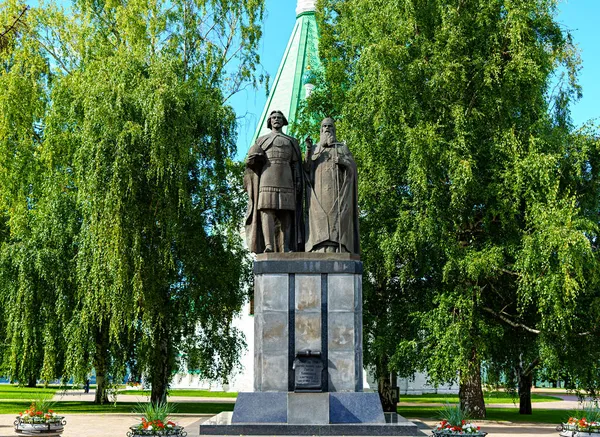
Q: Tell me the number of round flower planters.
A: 4